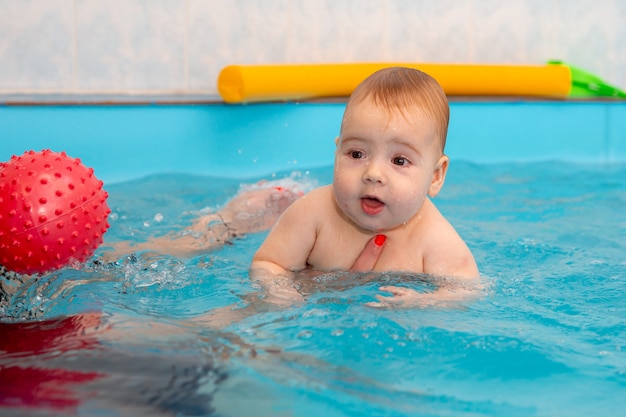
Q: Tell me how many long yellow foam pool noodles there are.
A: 1